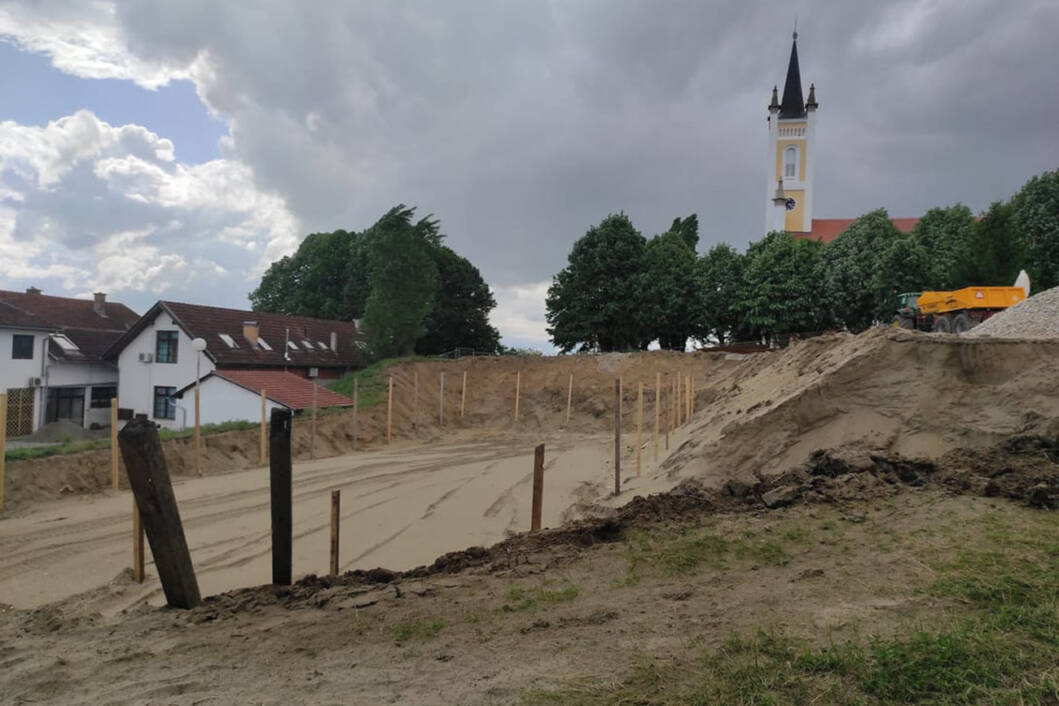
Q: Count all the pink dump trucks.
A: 0